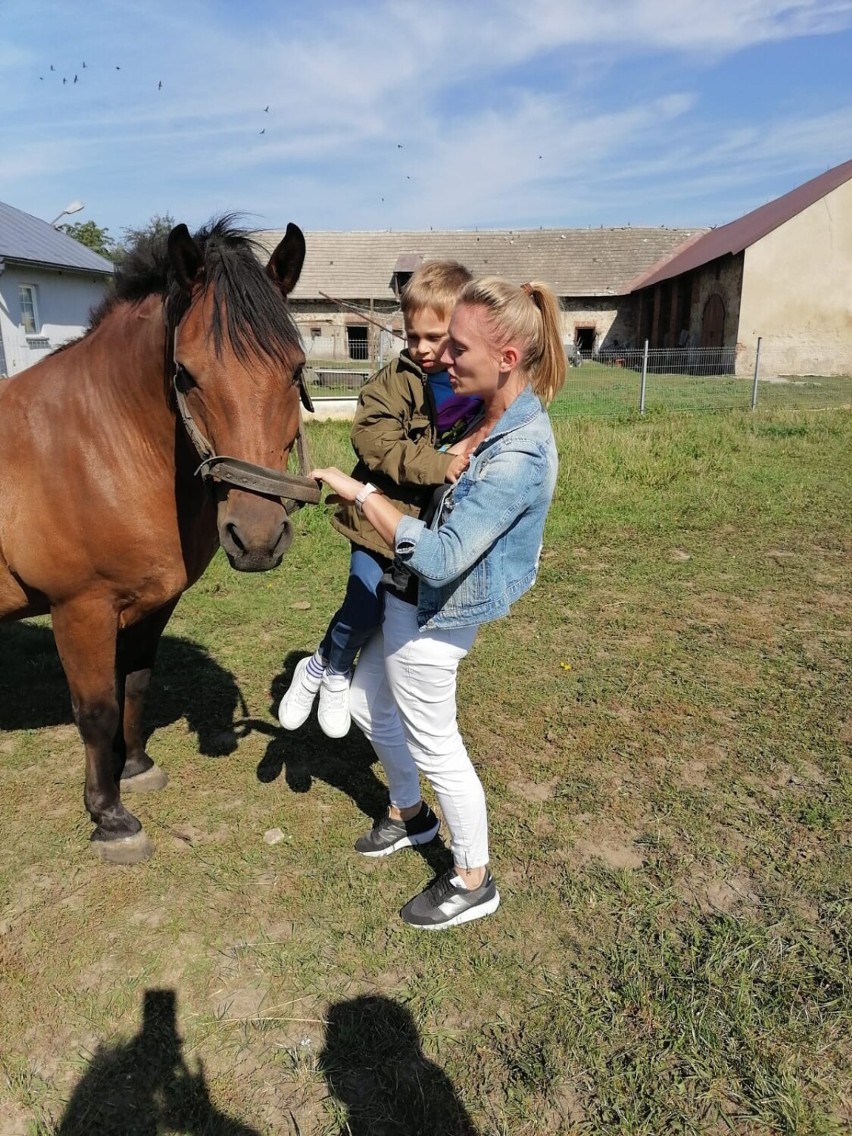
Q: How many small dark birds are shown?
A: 13